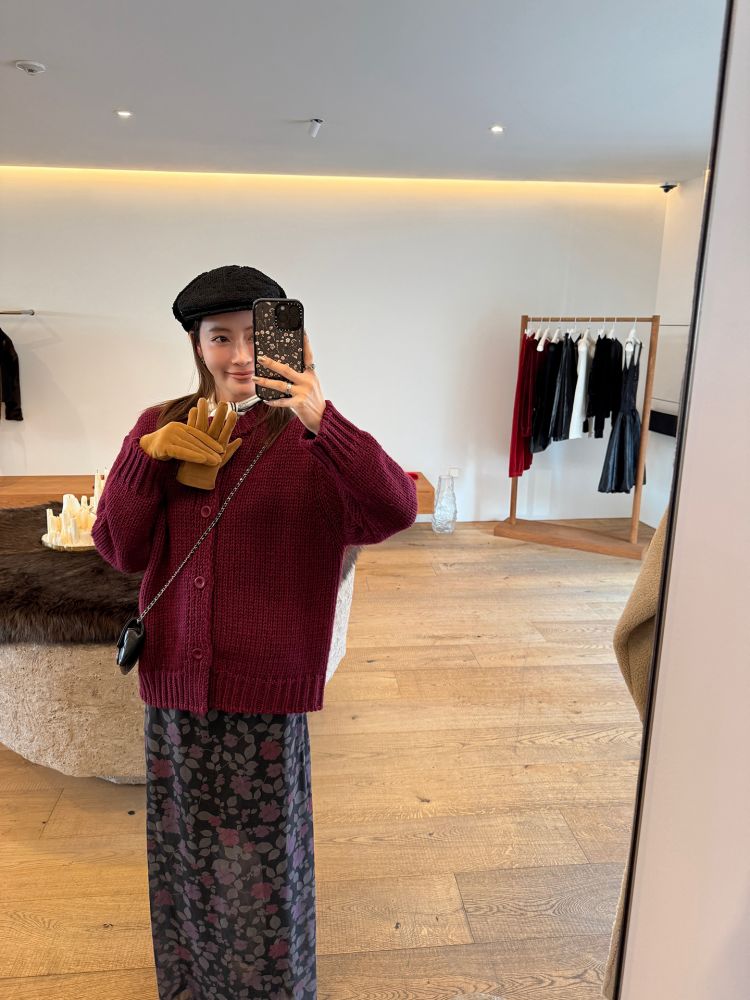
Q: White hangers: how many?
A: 9